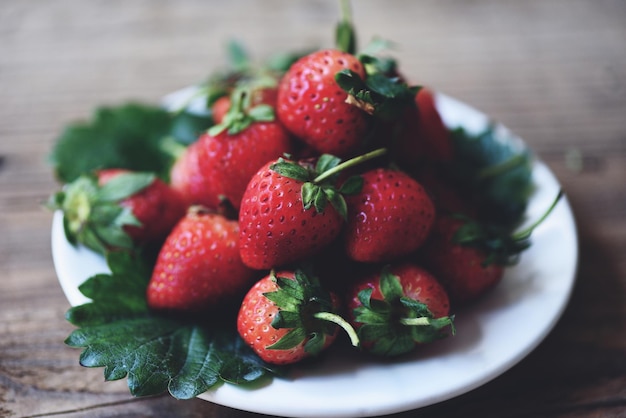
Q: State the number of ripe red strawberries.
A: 11